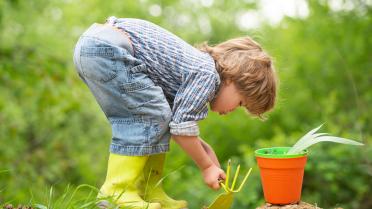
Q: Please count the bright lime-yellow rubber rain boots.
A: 2